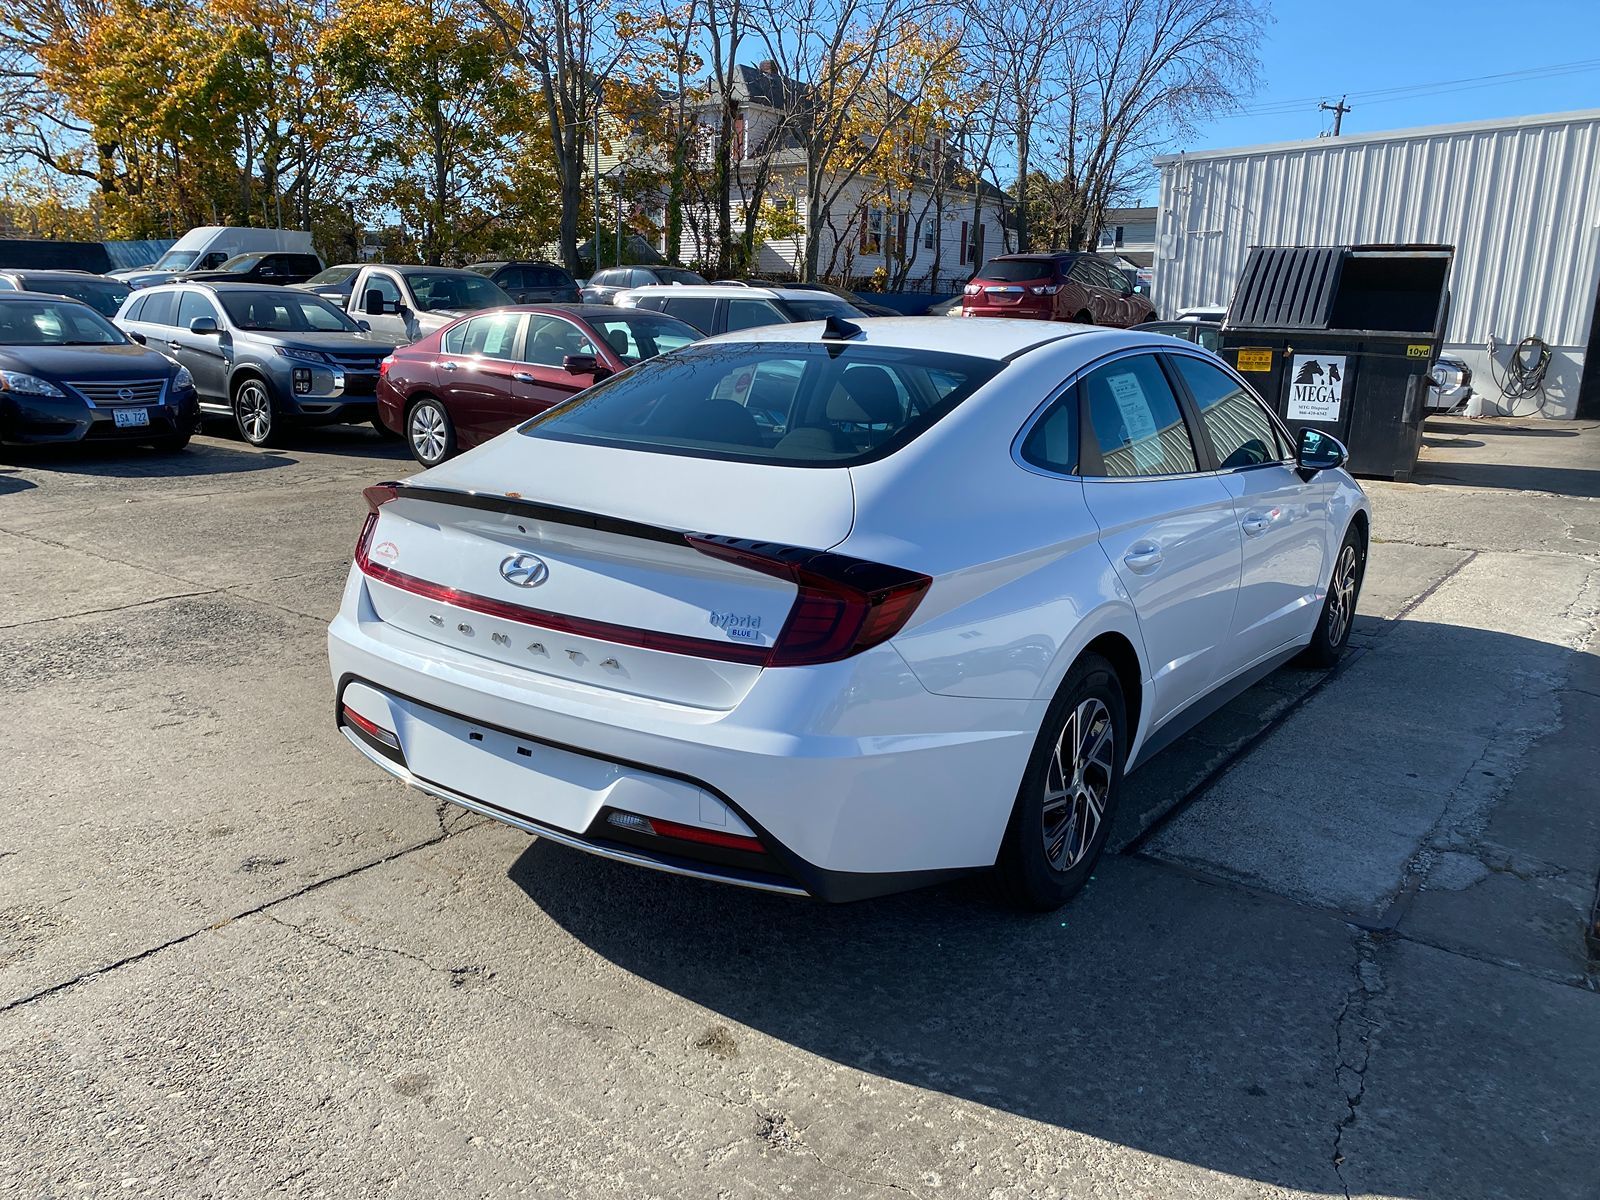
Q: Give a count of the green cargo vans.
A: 0